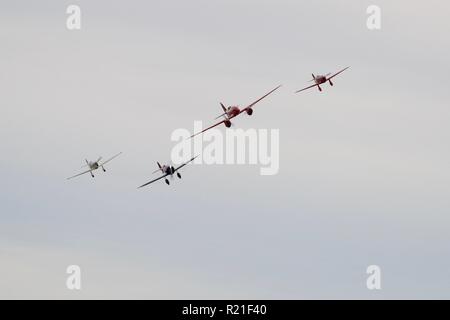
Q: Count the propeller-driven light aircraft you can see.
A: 4